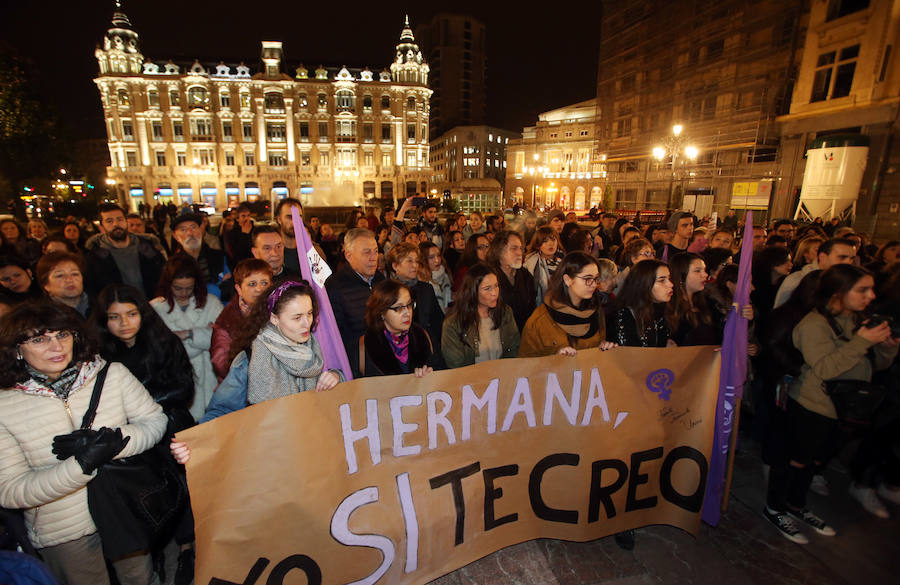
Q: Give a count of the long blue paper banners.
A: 0